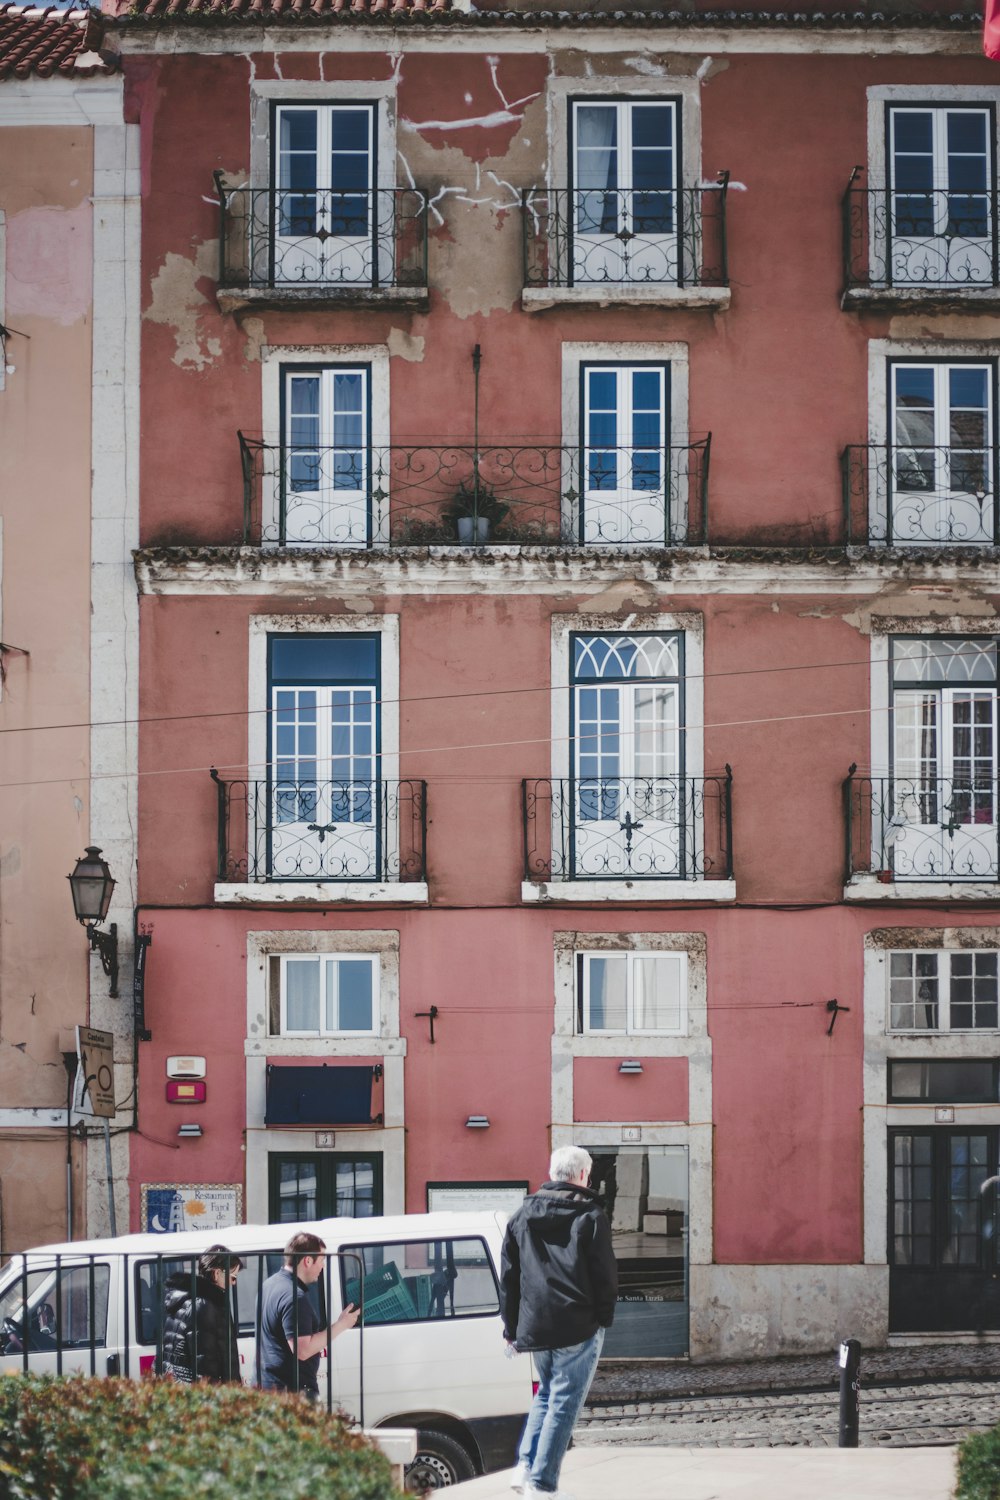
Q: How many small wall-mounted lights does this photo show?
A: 3